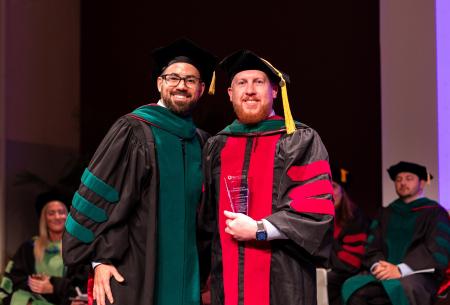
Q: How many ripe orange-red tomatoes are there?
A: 0